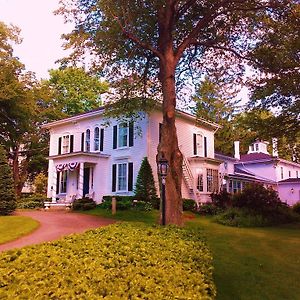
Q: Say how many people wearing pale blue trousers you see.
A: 0